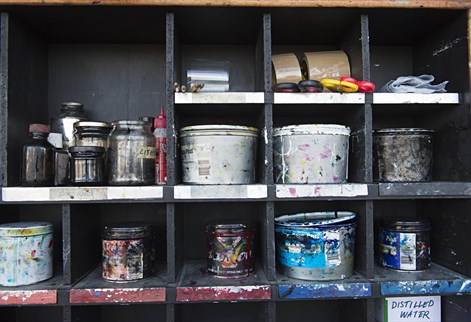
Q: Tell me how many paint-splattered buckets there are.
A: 8